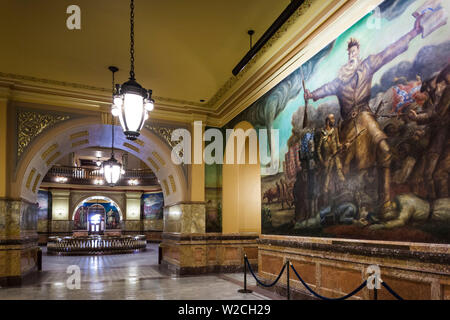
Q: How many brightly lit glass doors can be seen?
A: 2